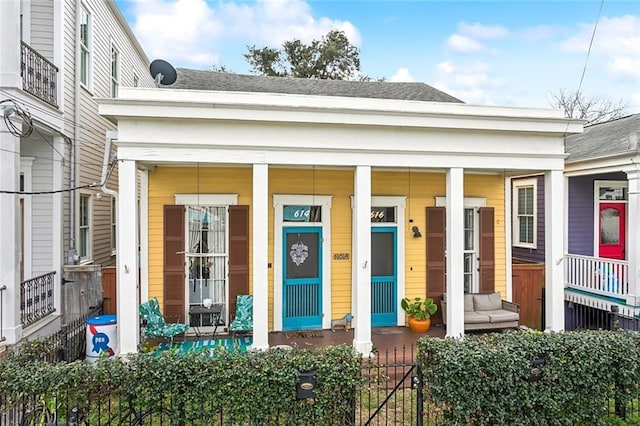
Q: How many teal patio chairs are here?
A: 2